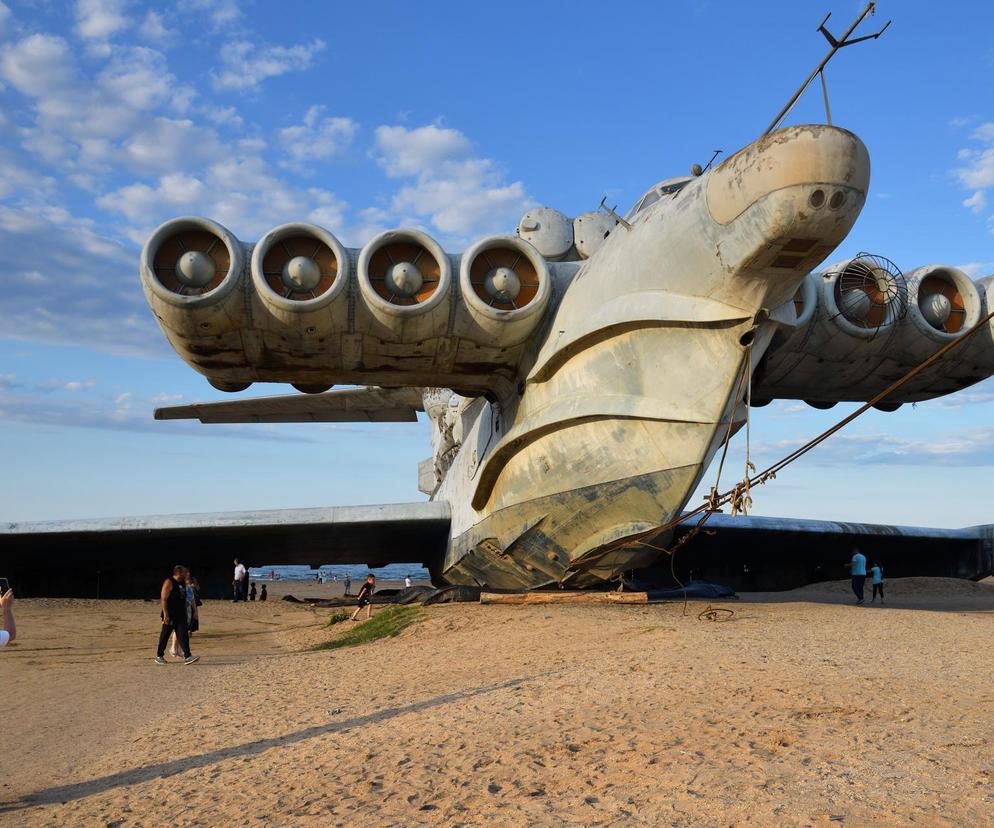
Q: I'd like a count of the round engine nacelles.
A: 8